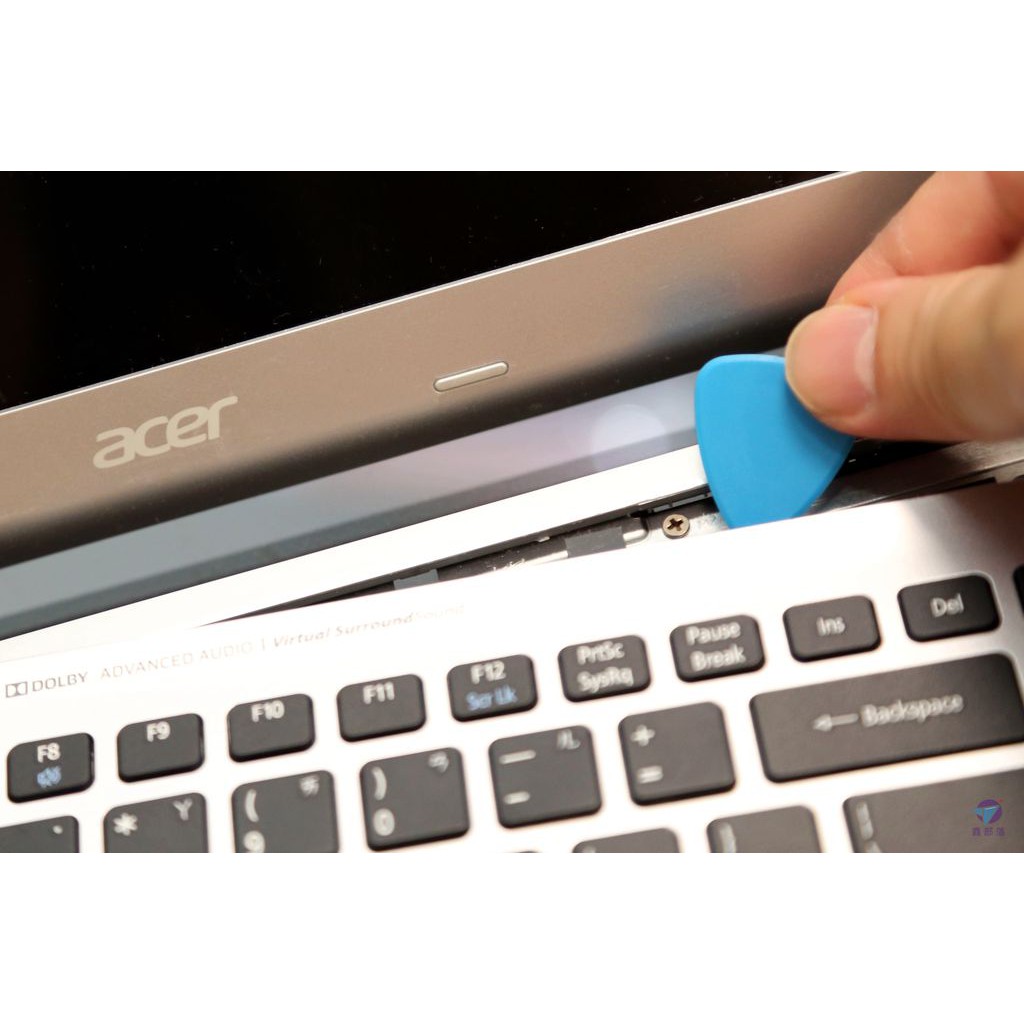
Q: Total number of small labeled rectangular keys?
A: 9